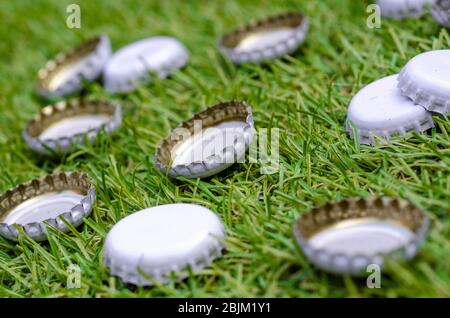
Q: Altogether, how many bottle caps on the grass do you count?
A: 12